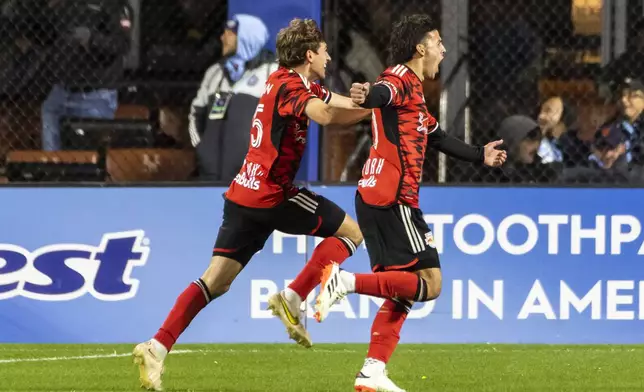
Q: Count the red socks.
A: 4